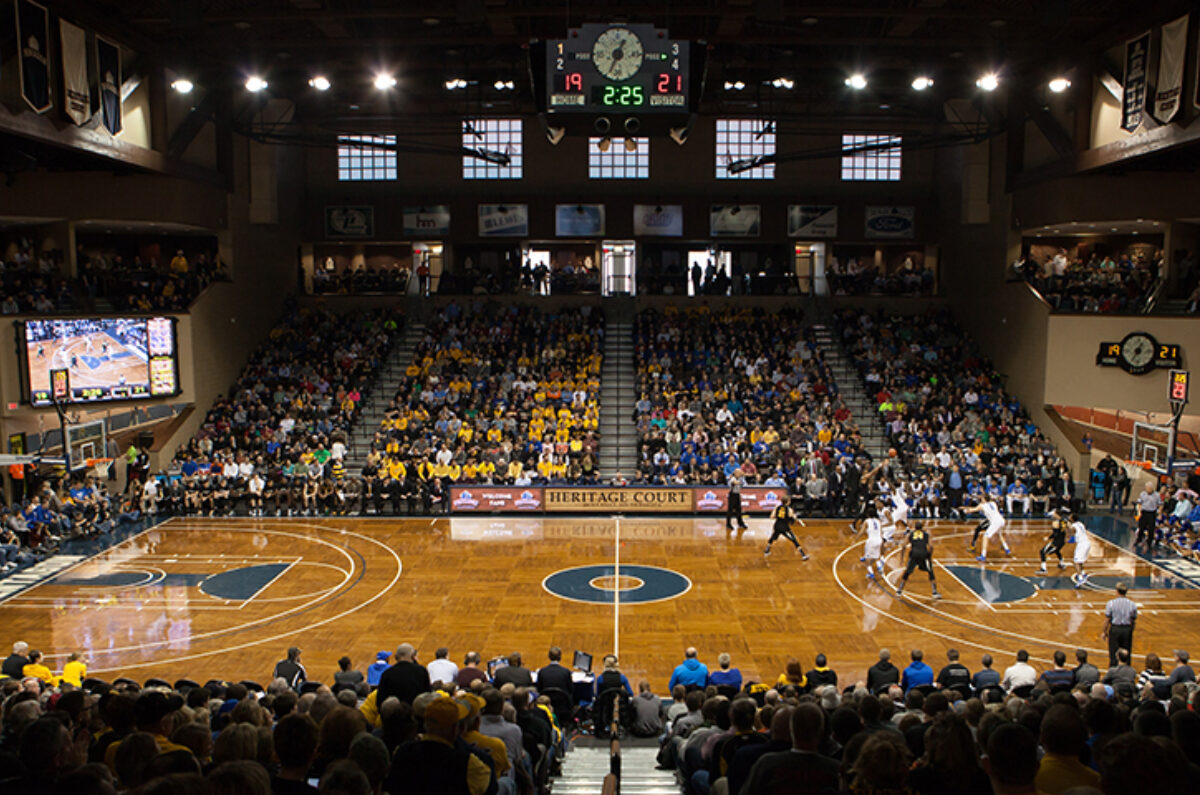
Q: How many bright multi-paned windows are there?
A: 5